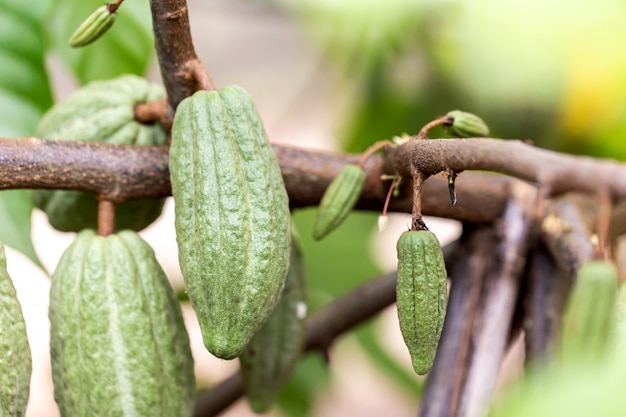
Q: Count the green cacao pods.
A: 10